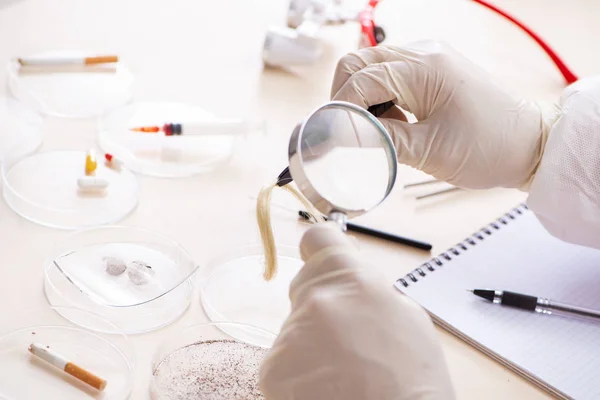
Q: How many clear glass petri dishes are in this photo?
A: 8